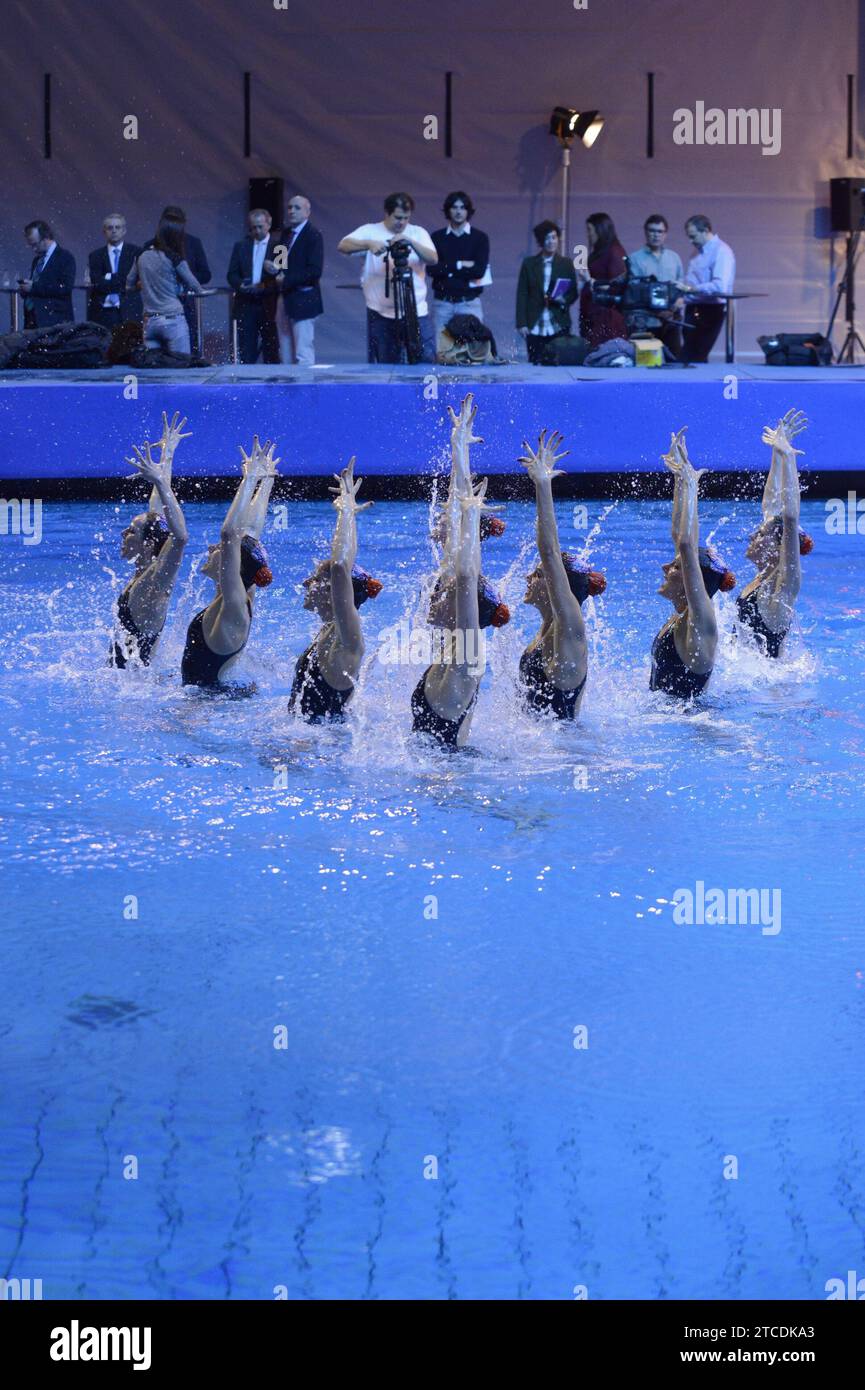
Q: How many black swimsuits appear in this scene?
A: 7